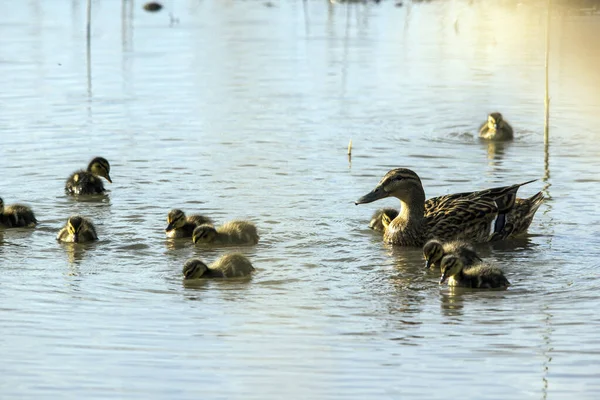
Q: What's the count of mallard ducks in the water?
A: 11